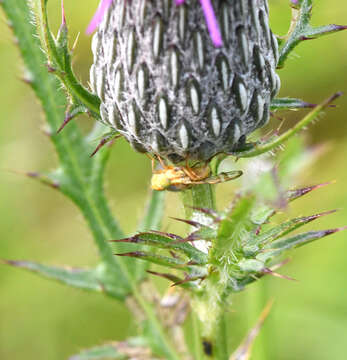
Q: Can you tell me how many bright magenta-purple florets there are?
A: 3